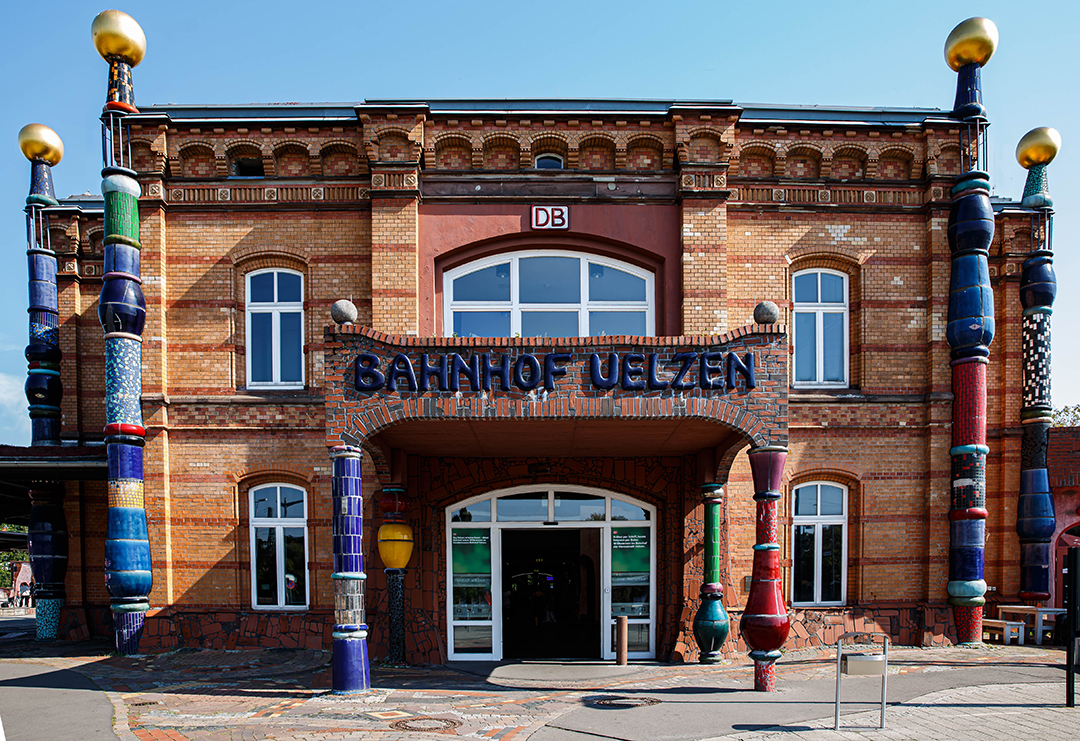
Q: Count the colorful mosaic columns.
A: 8